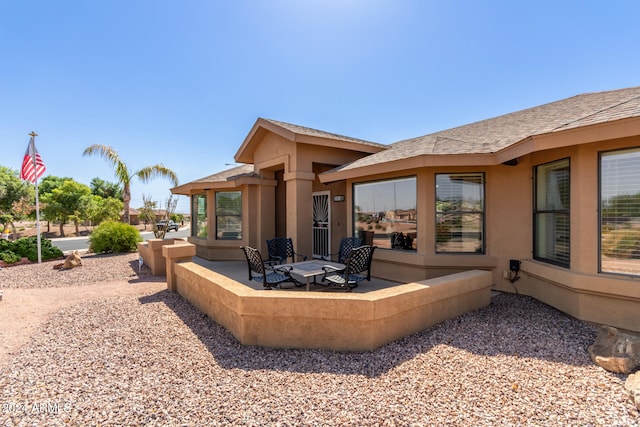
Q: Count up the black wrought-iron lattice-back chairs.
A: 4